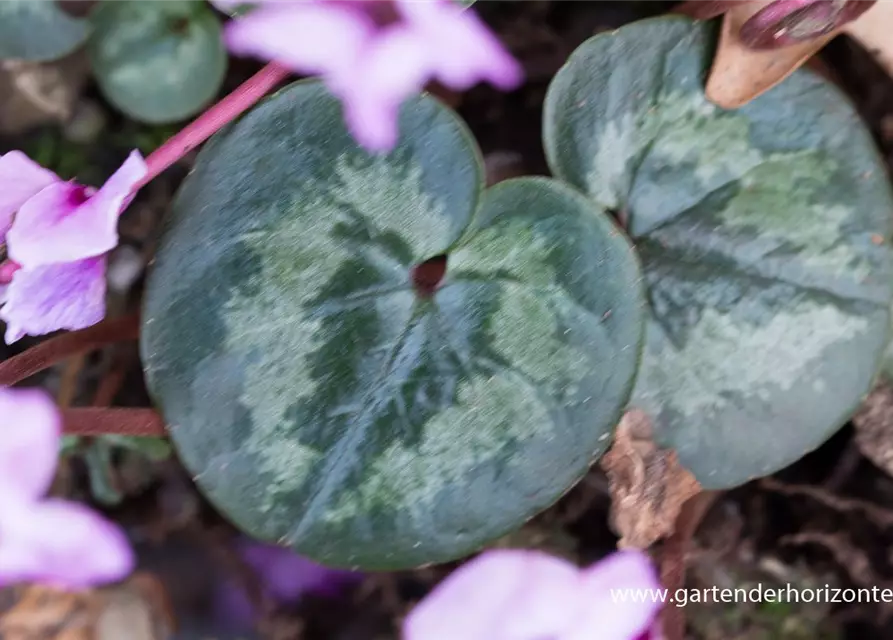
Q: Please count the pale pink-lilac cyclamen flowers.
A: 4